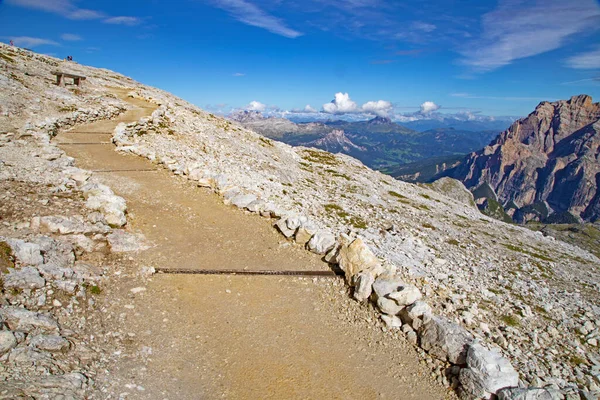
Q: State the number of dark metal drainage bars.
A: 4